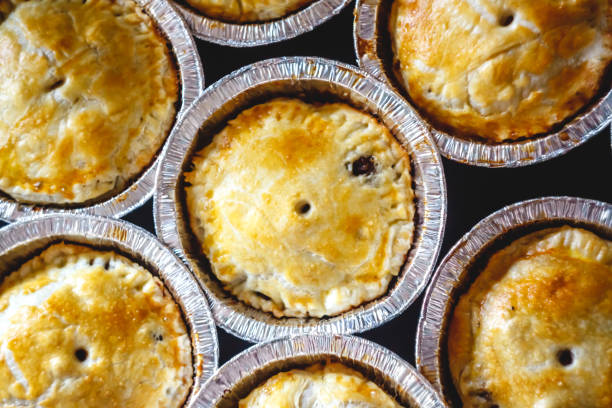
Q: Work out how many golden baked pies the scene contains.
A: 7